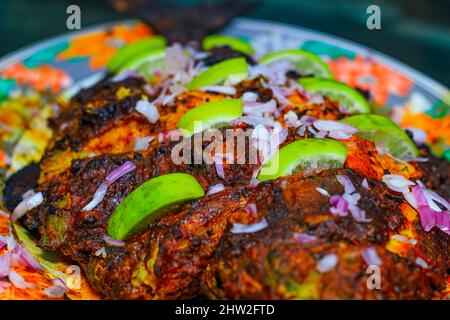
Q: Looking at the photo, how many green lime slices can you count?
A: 10